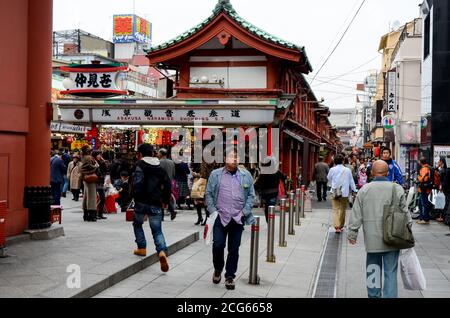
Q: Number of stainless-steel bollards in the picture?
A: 6